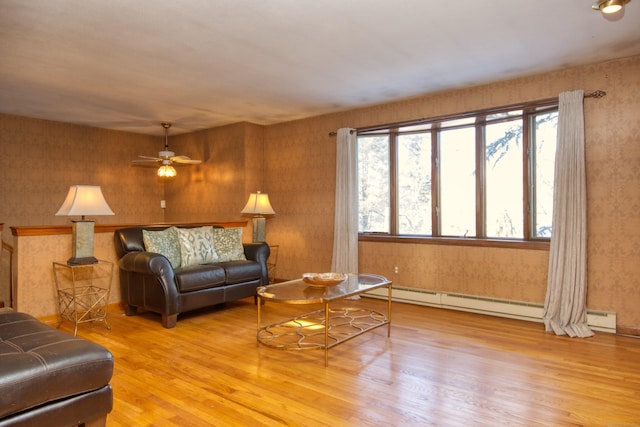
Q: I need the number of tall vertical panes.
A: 5